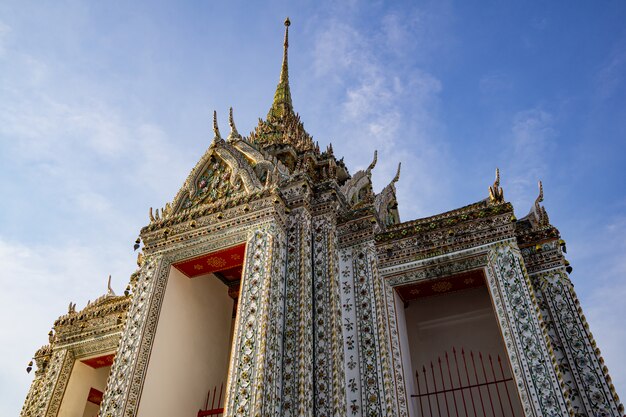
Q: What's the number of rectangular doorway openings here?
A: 3